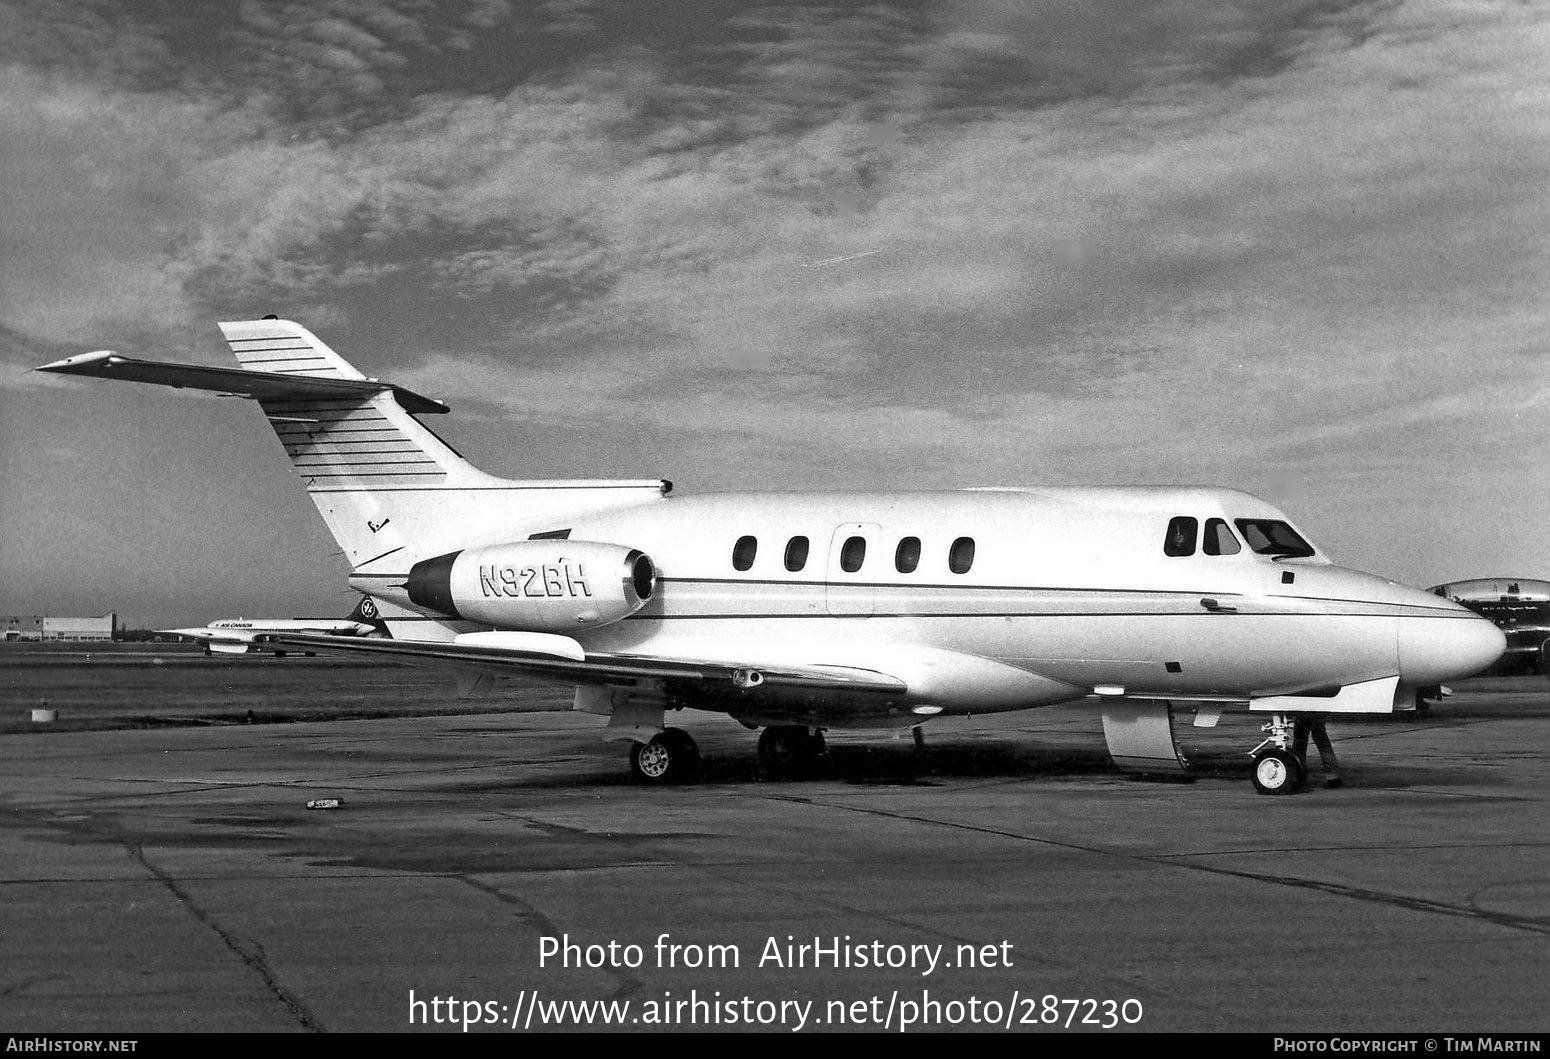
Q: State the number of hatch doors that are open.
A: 1